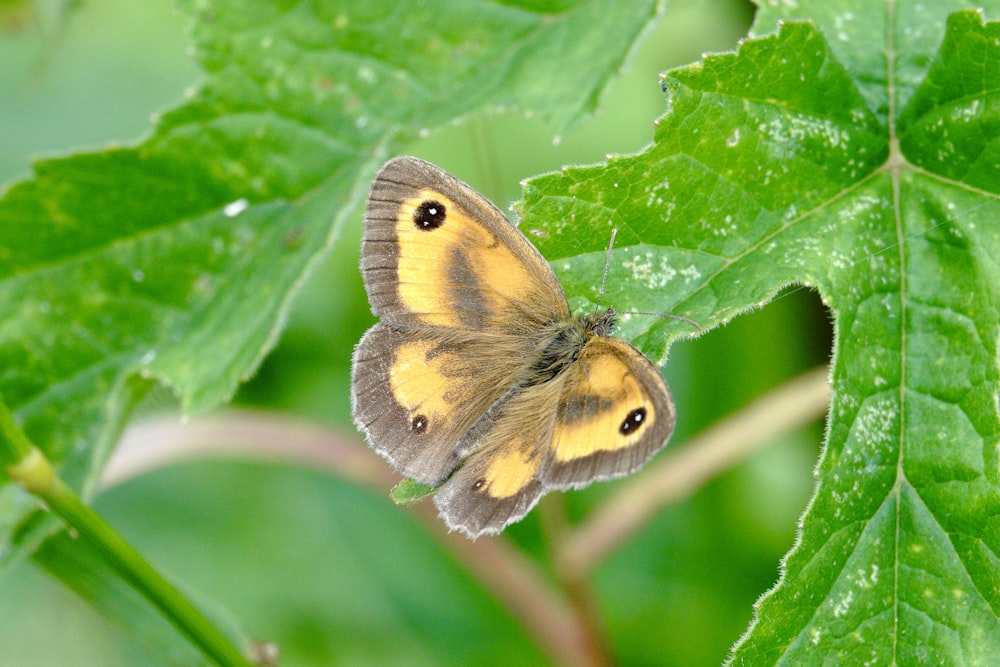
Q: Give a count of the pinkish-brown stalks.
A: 2